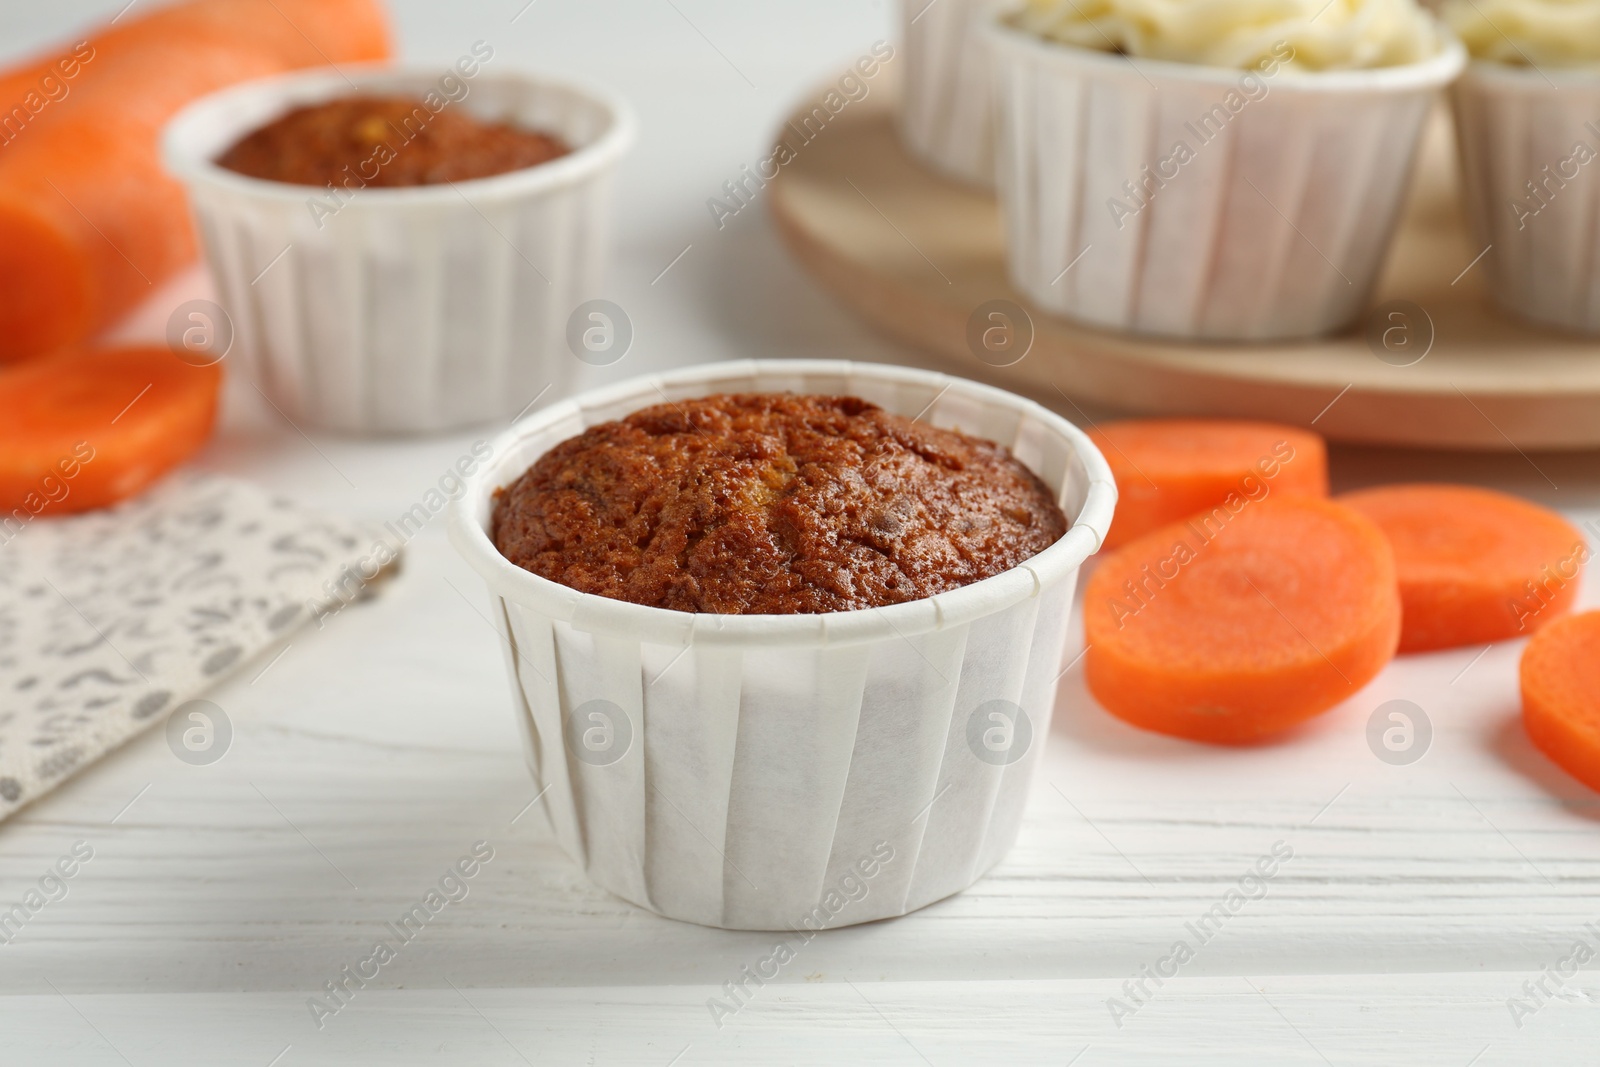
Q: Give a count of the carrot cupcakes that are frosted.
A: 2